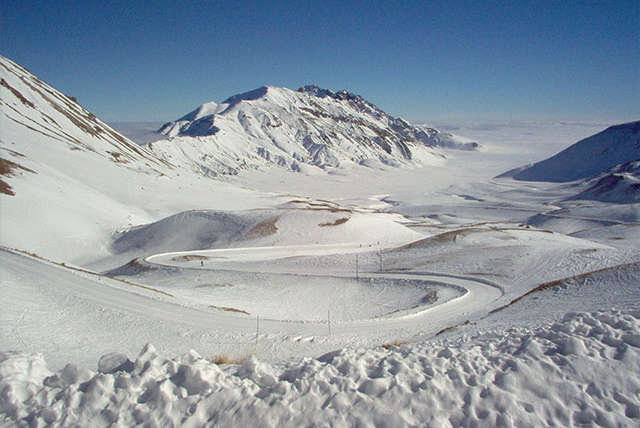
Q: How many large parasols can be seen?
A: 0